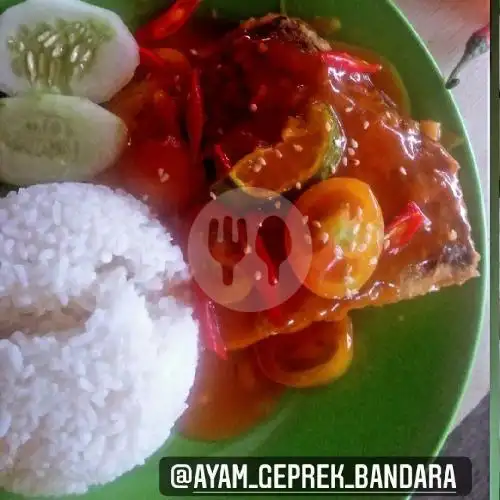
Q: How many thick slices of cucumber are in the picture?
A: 2